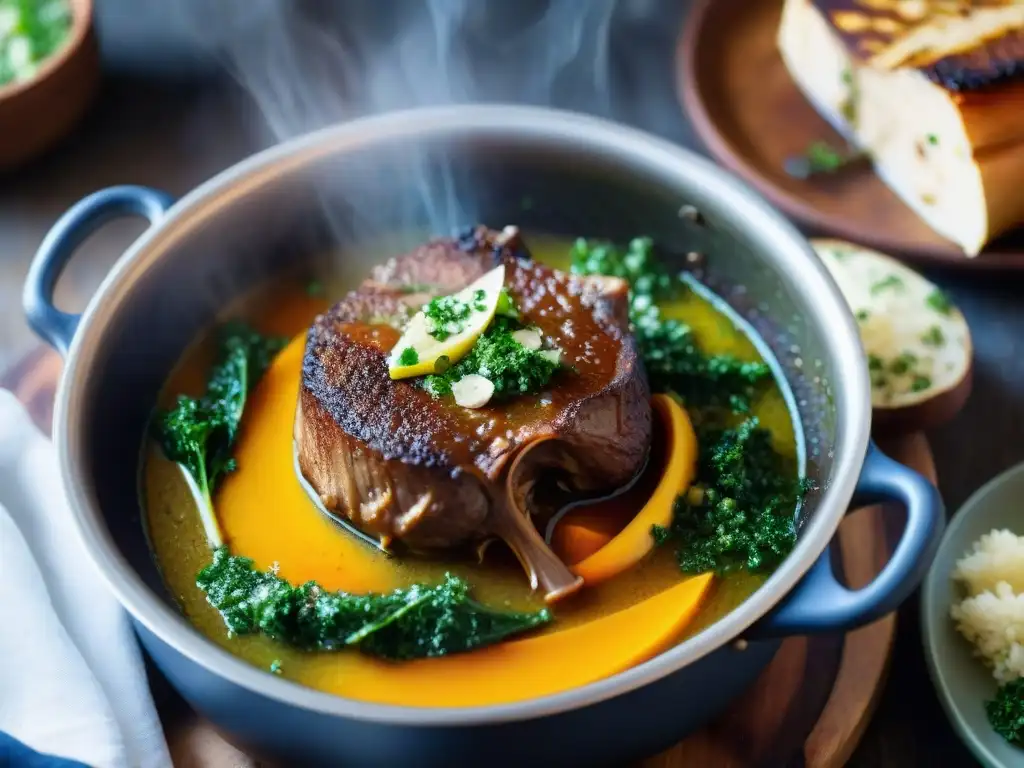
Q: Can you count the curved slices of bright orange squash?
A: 3